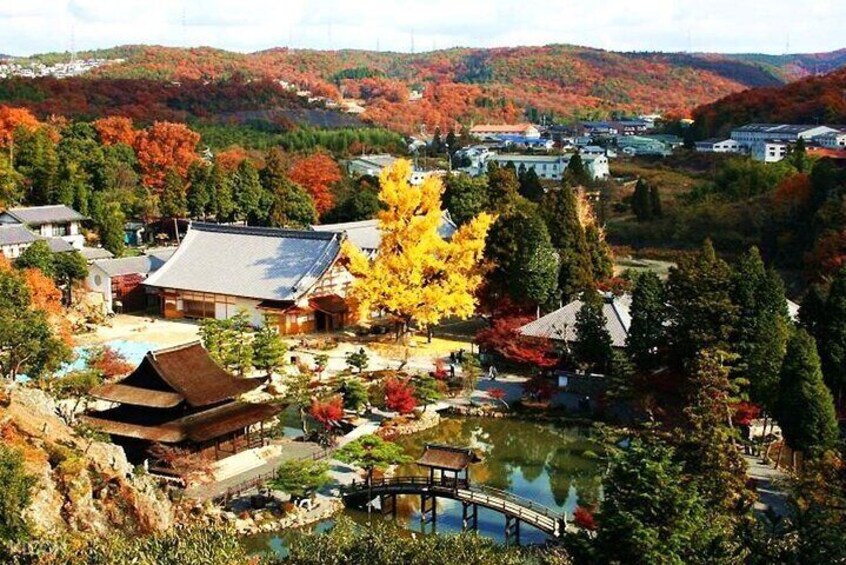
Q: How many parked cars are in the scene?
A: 0